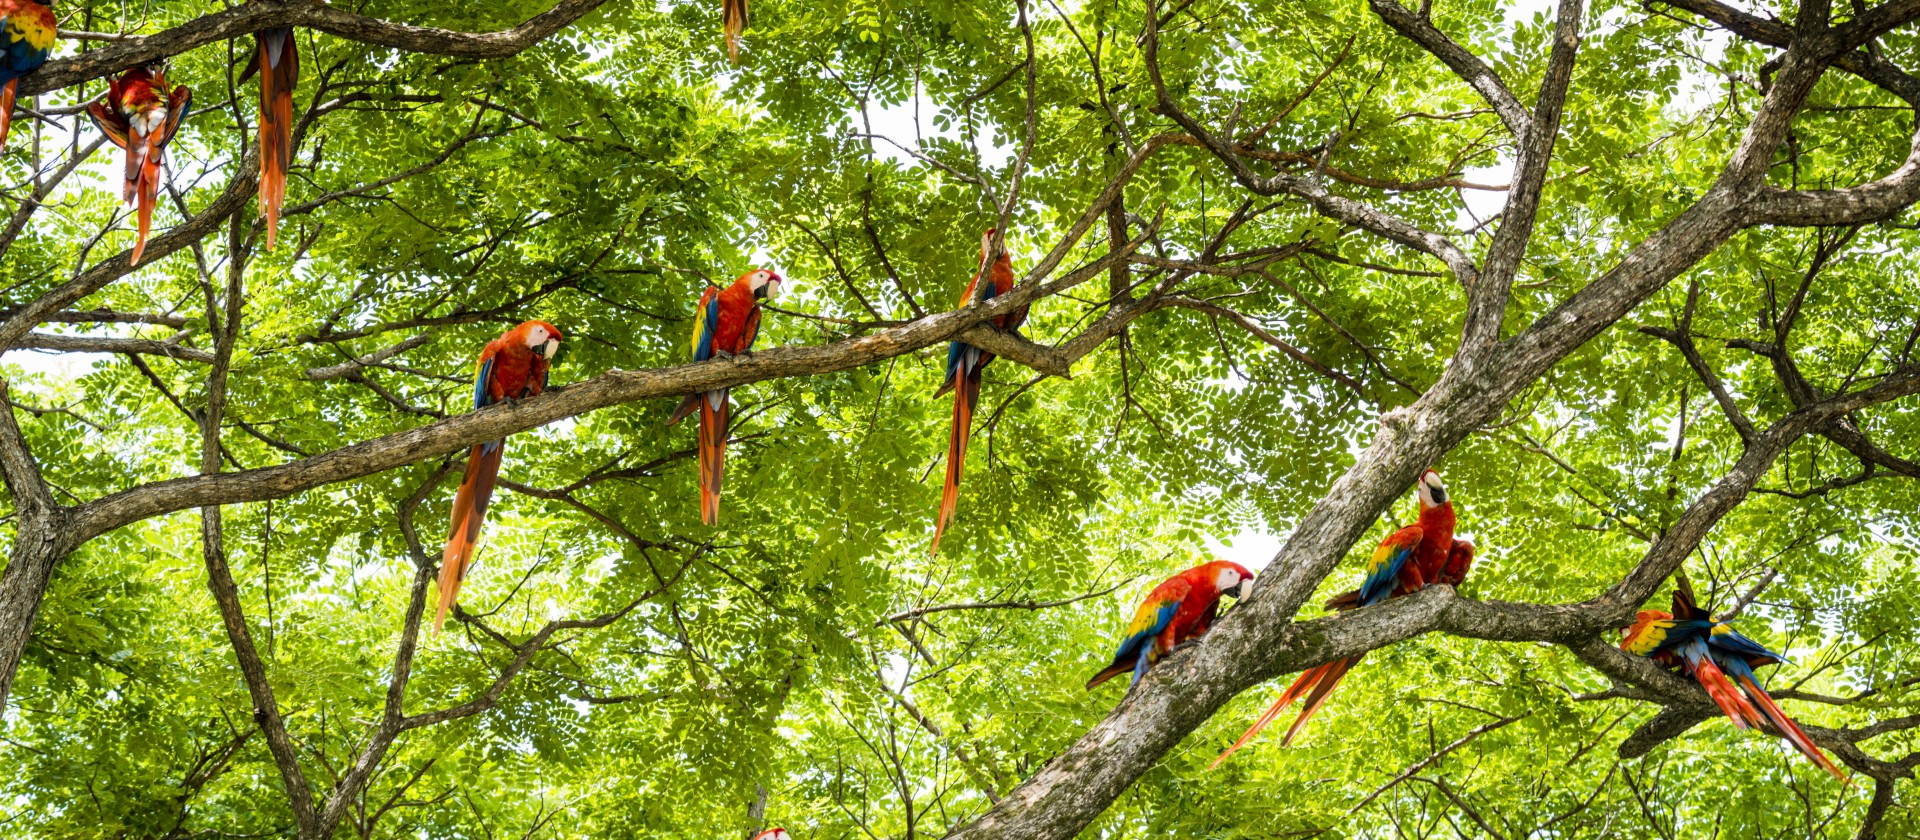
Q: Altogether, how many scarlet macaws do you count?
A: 12